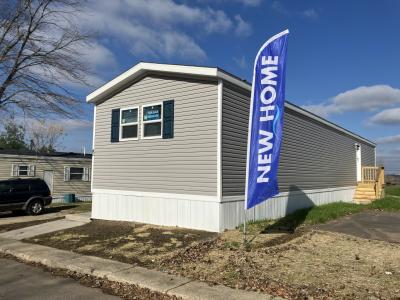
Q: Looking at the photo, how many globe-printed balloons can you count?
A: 0